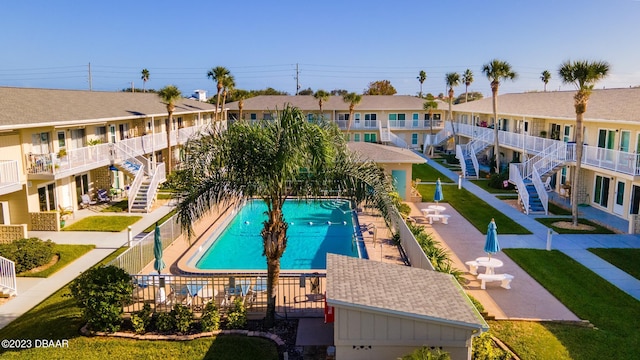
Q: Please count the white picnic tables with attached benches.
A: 2